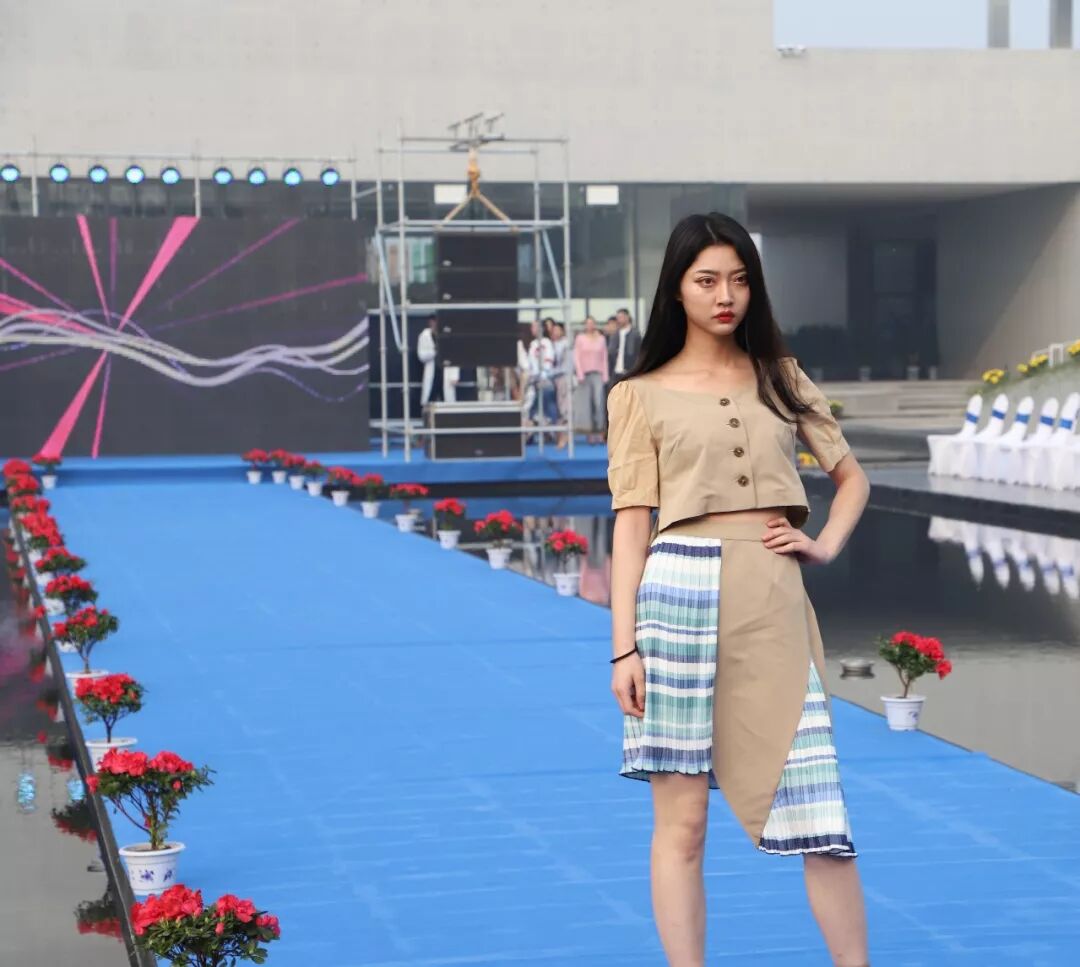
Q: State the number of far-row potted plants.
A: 11